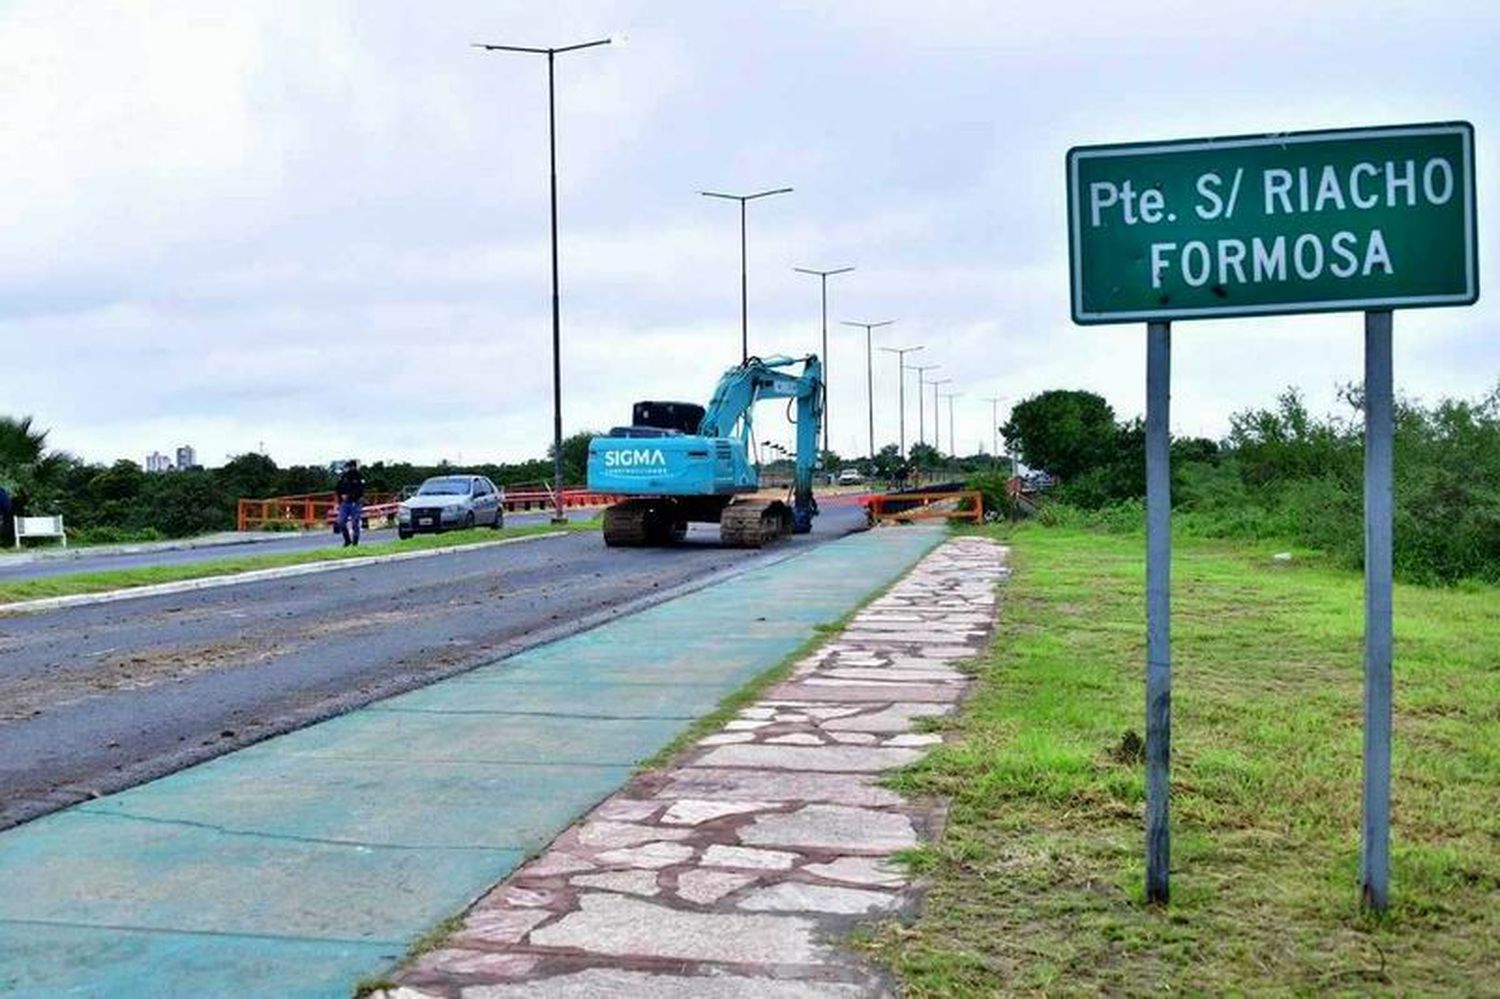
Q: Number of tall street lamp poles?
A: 9